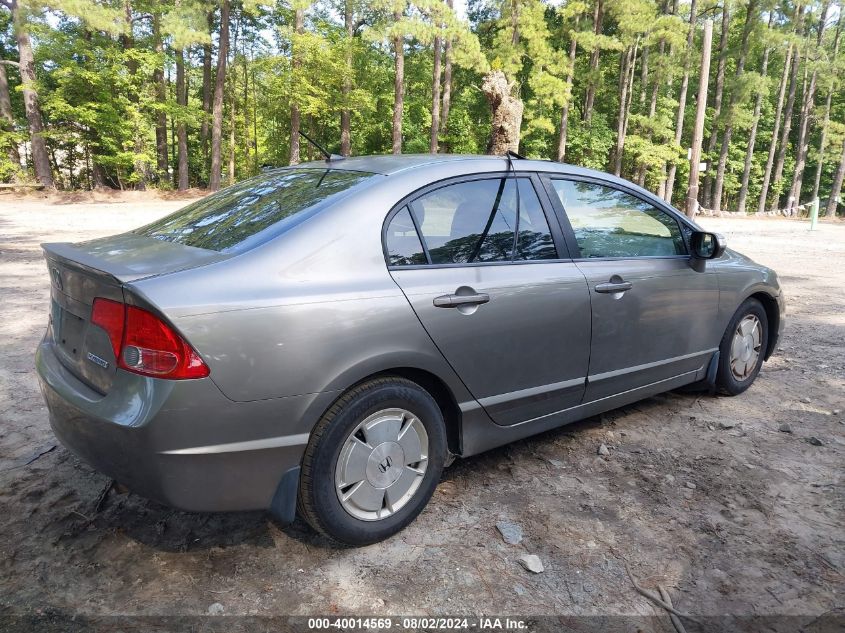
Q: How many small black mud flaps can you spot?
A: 2